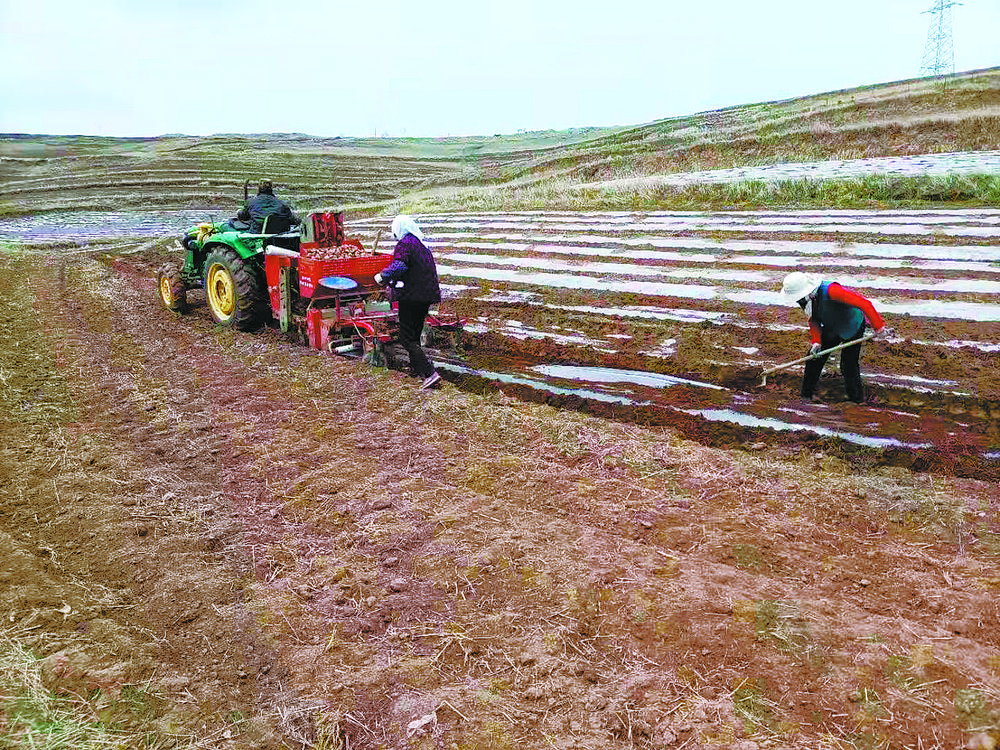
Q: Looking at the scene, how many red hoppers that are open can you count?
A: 1